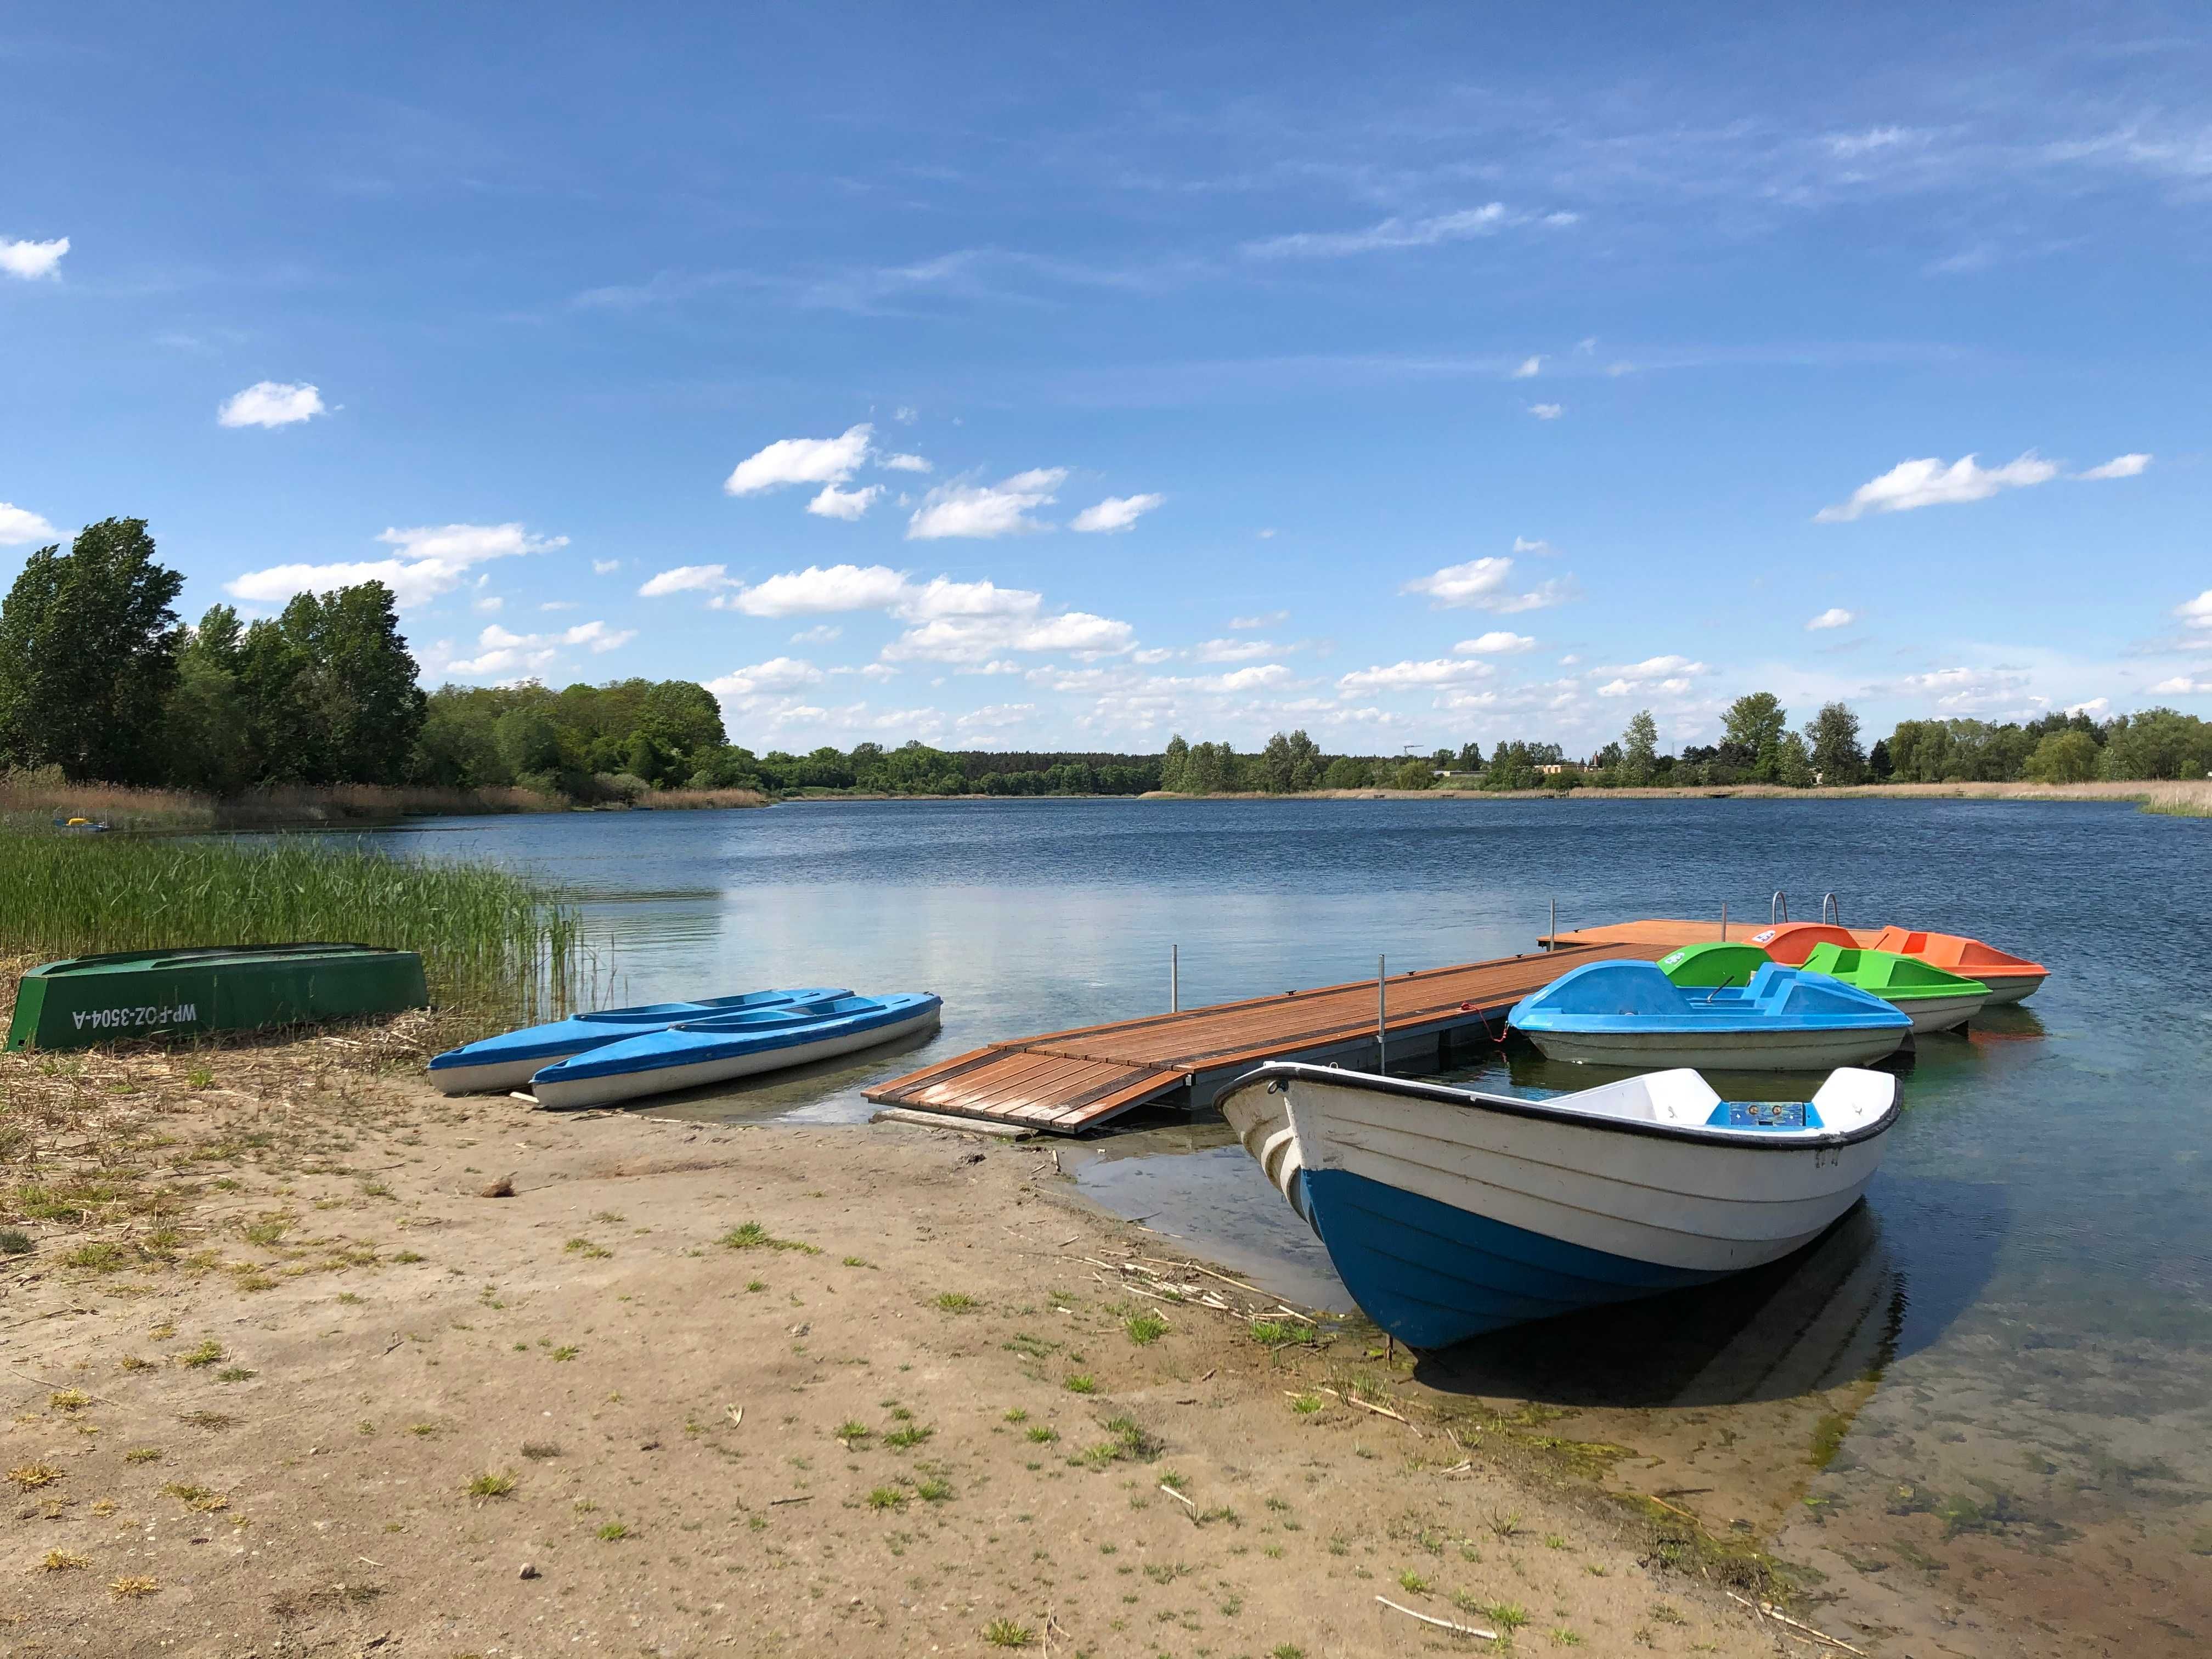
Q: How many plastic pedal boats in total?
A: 3